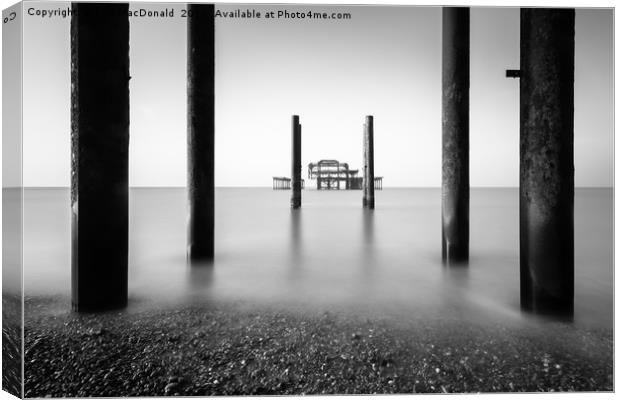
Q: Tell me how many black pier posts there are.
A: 6